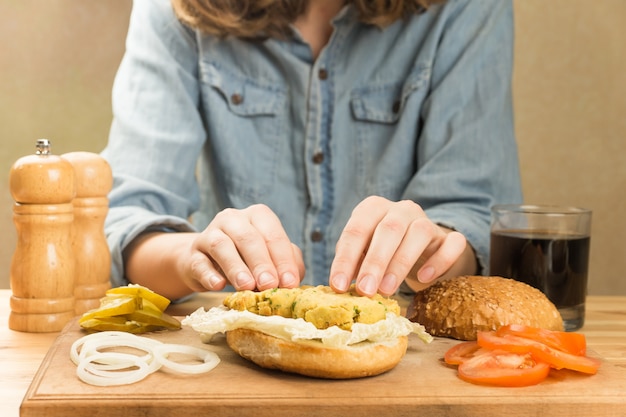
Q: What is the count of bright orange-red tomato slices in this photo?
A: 4